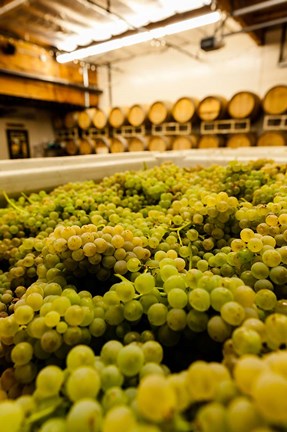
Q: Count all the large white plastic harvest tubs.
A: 1